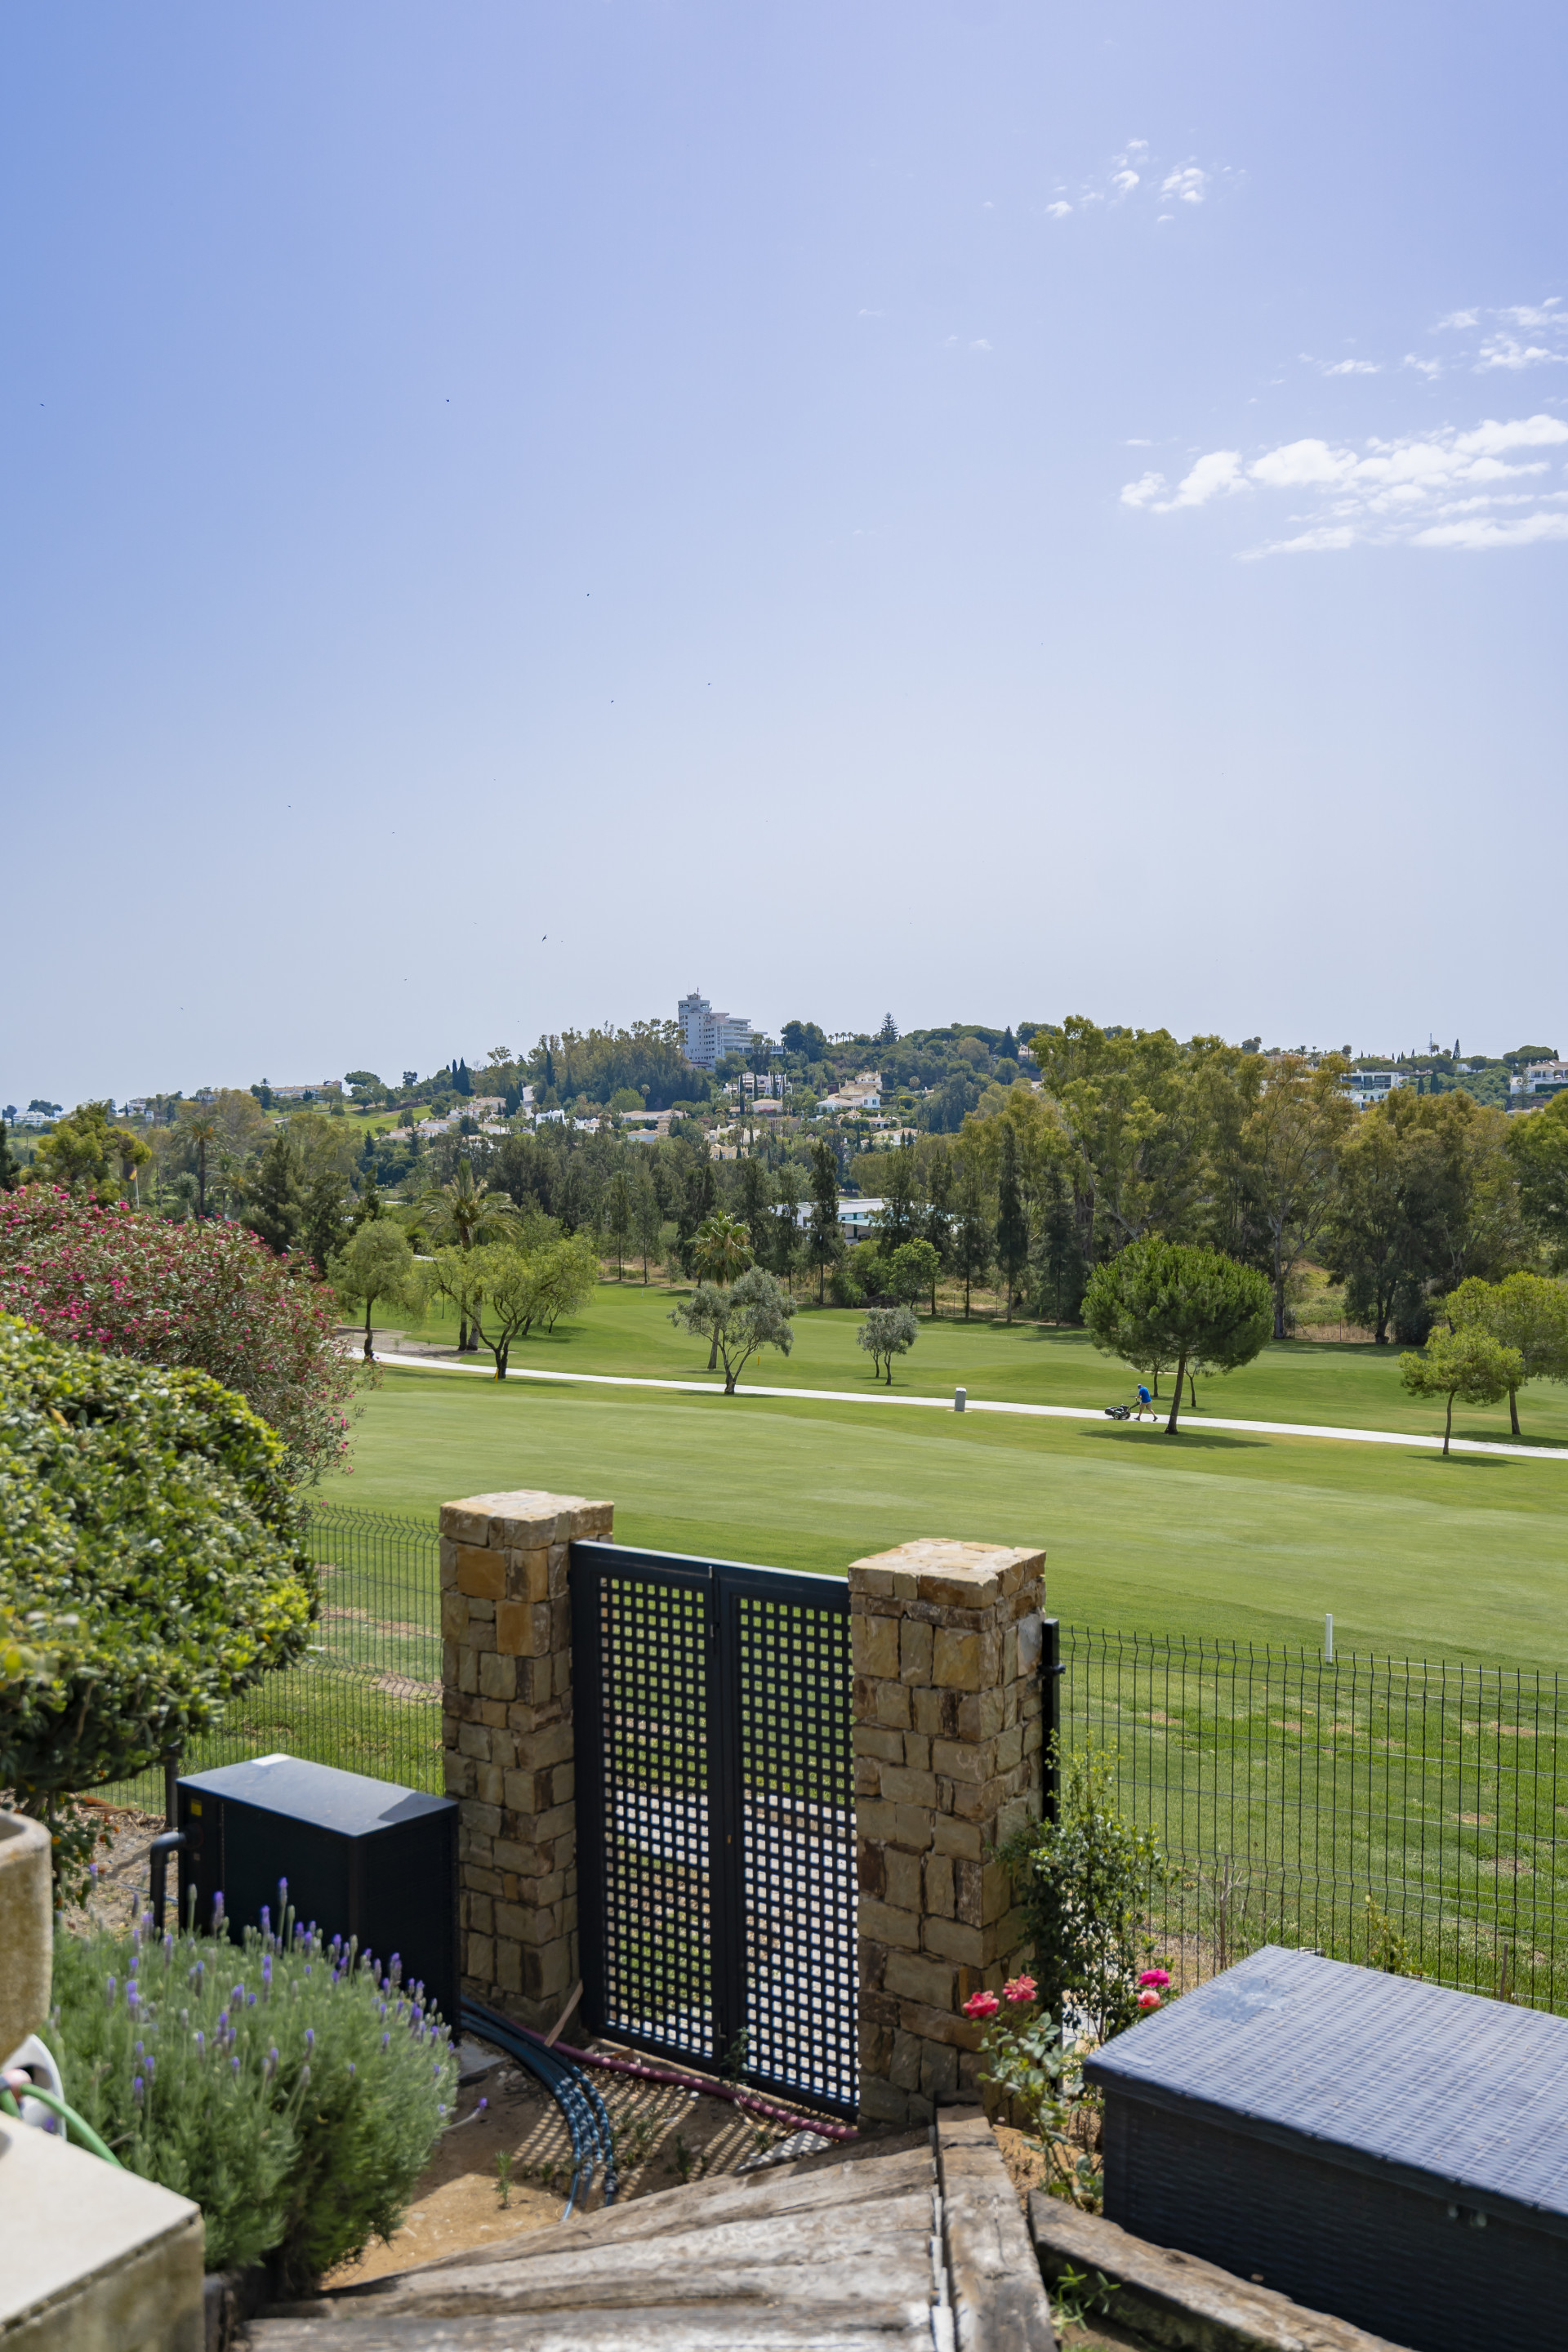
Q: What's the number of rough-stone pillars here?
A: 2